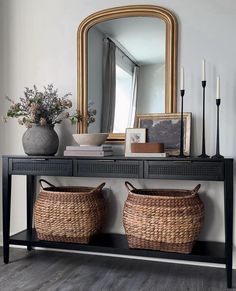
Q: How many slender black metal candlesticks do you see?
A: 3